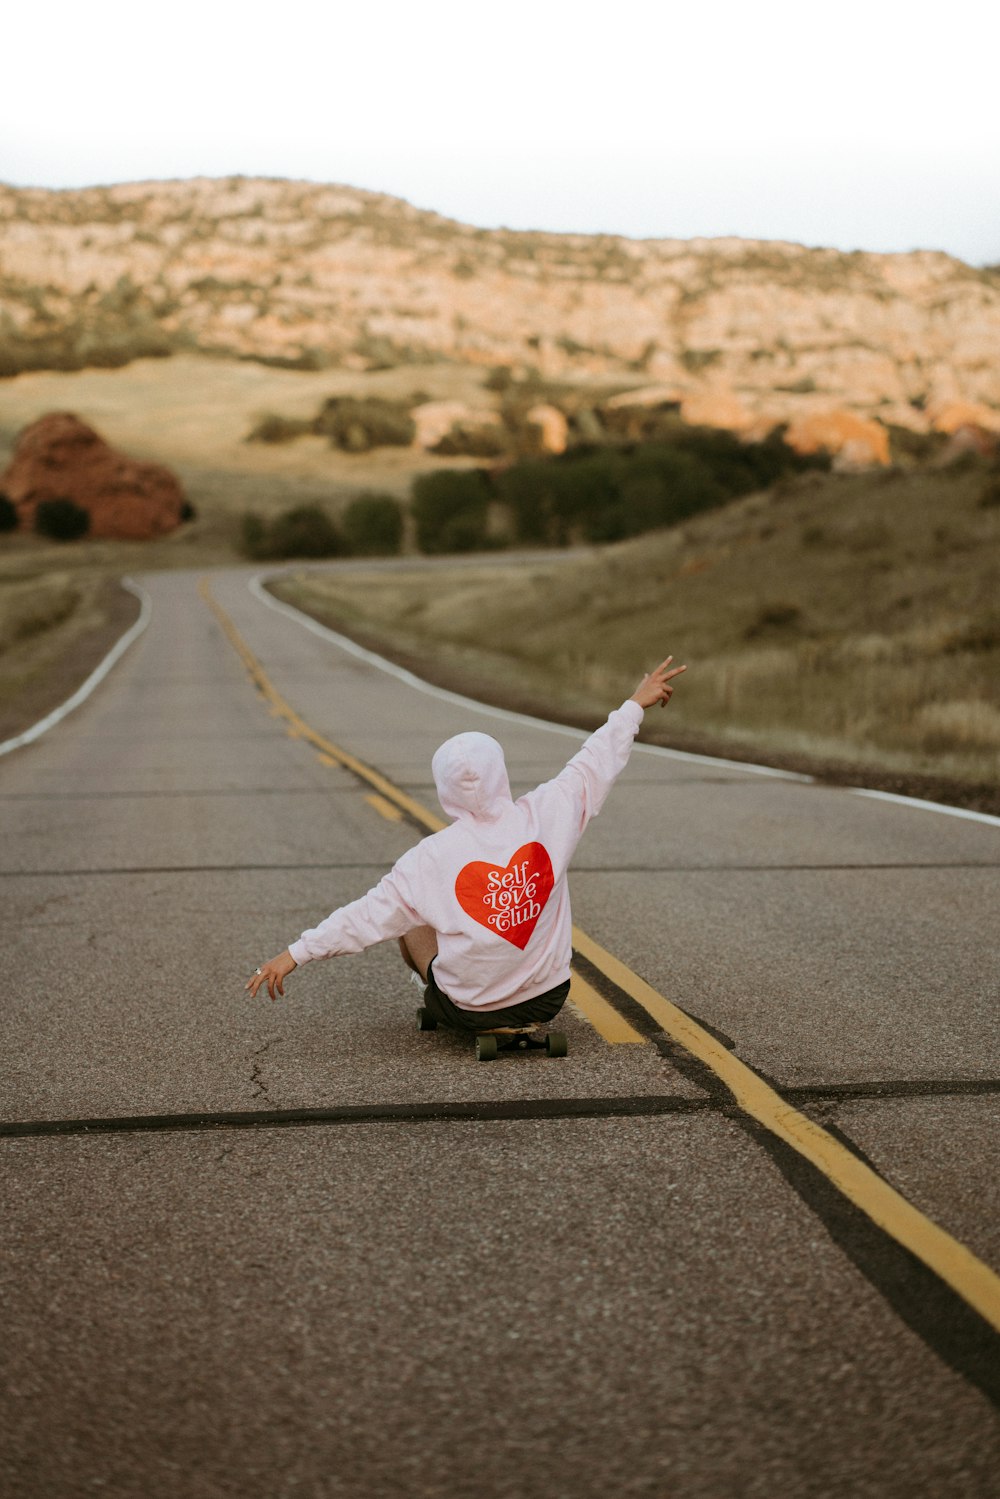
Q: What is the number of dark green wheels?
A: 3